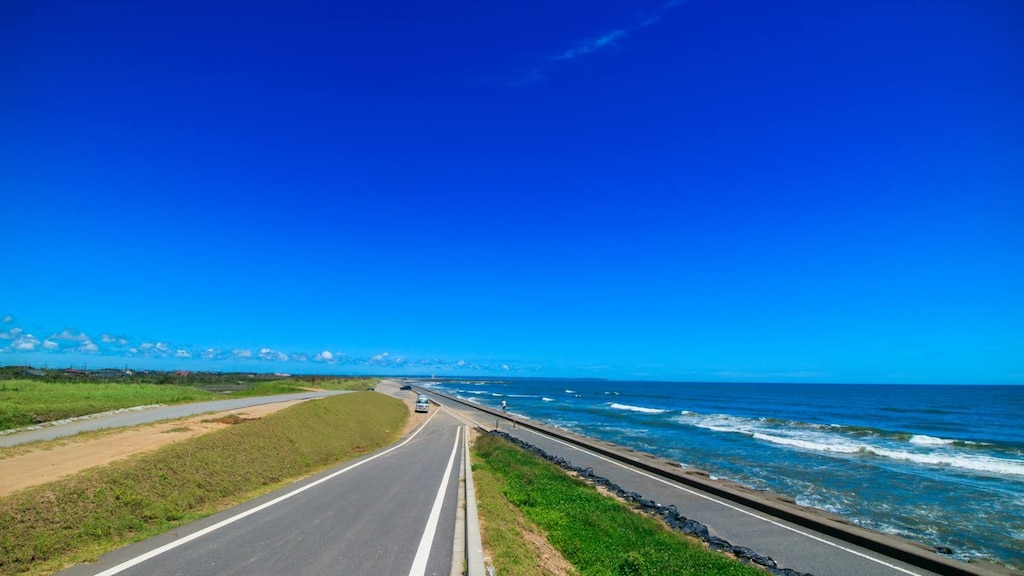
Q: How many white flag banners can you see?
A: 0